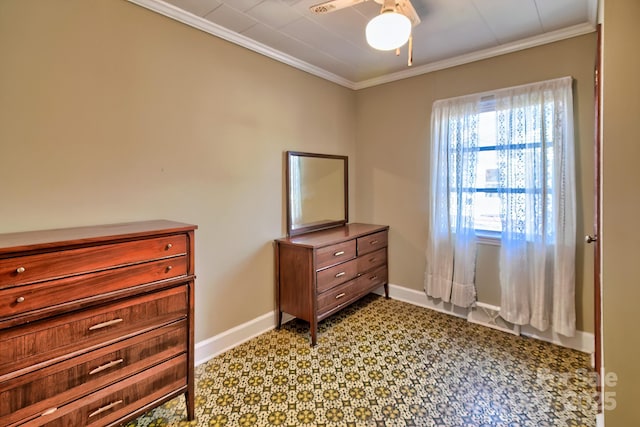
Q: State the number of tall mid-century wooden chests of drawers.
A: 1